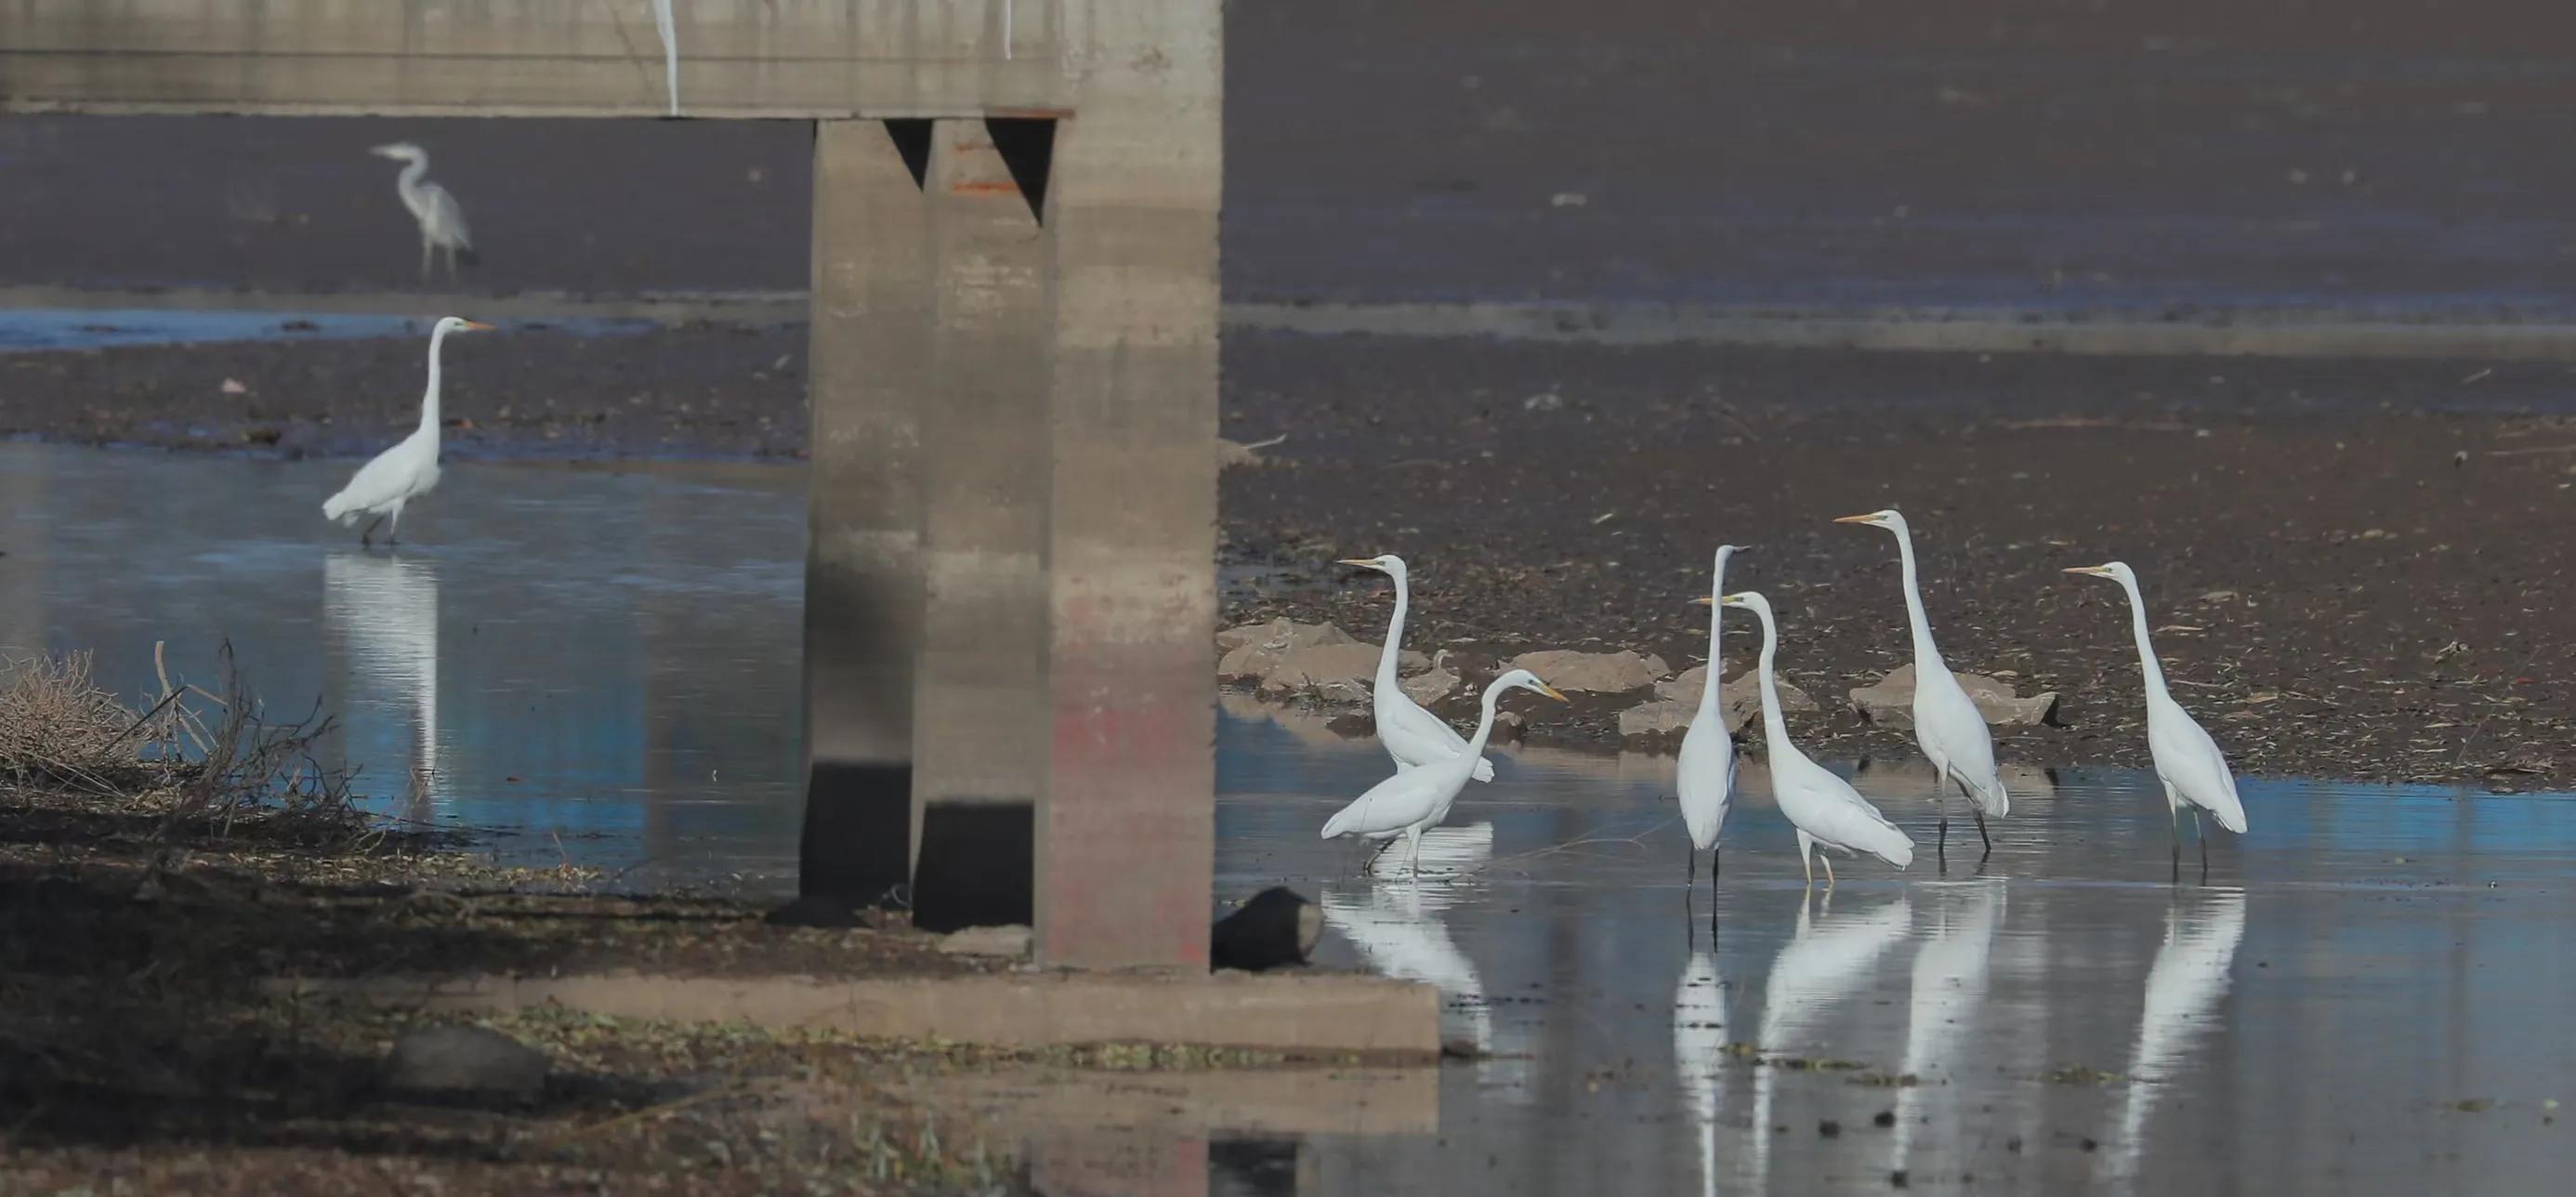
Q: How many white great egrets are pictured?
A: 7